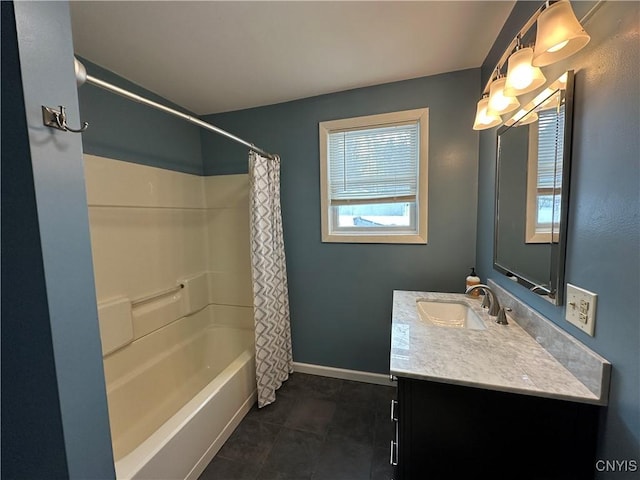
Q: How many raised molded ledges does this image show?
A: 2